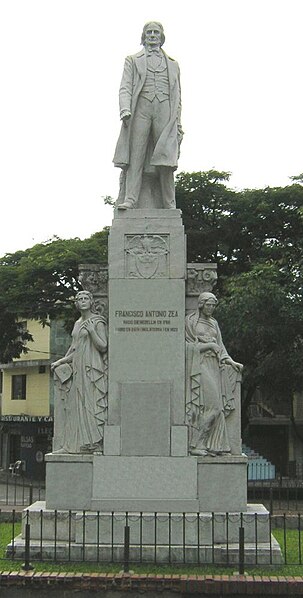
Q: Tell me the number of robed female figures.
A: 2